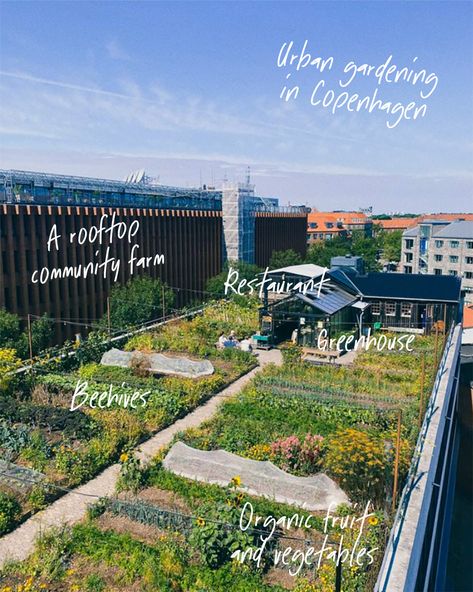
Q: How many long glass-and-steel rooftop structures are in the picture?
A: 1